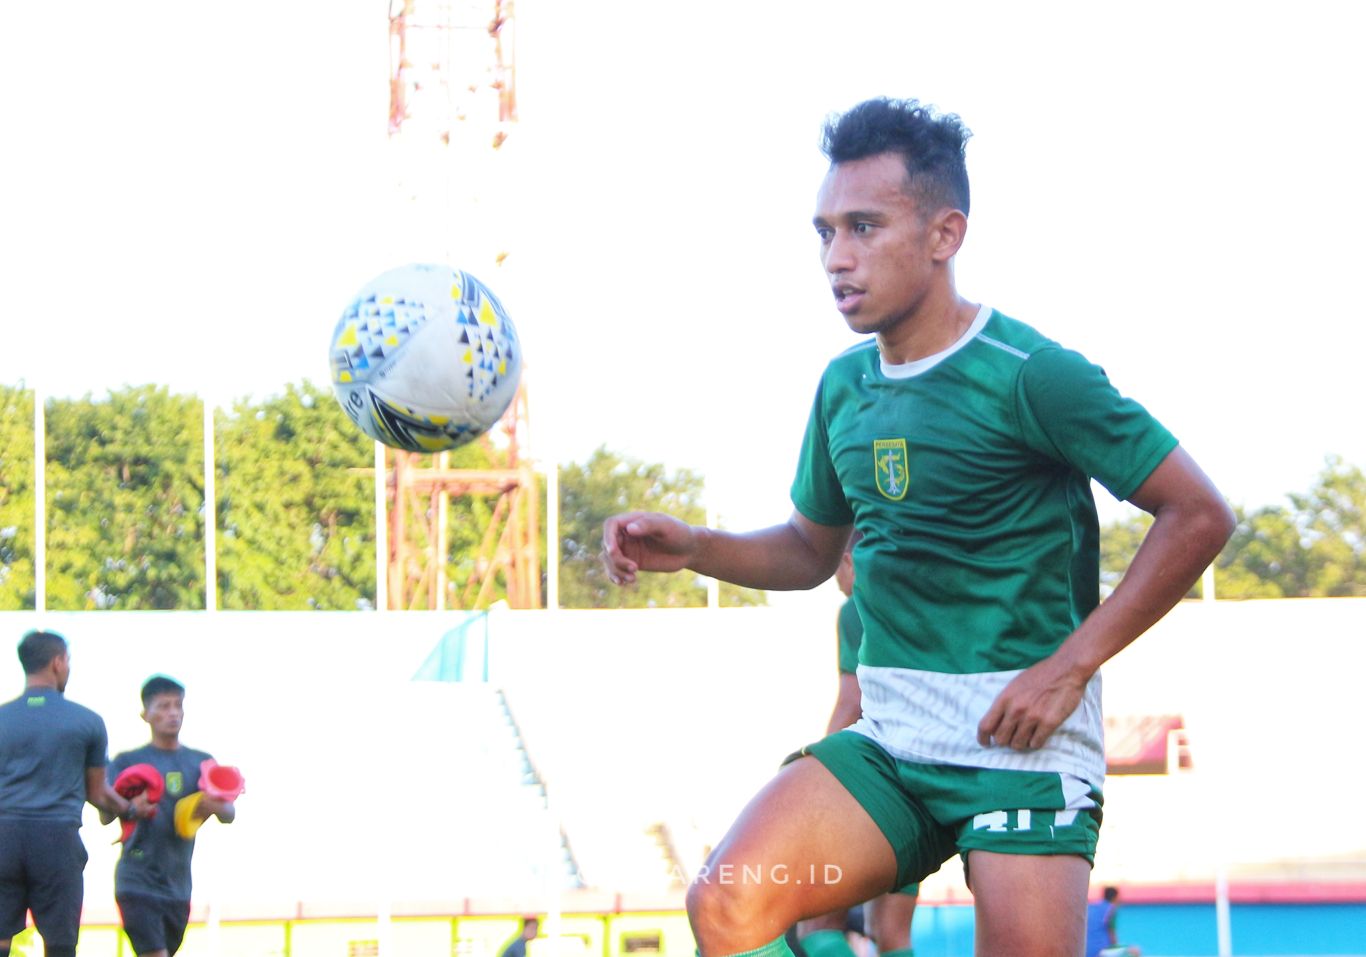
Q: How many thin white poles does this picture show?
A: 6